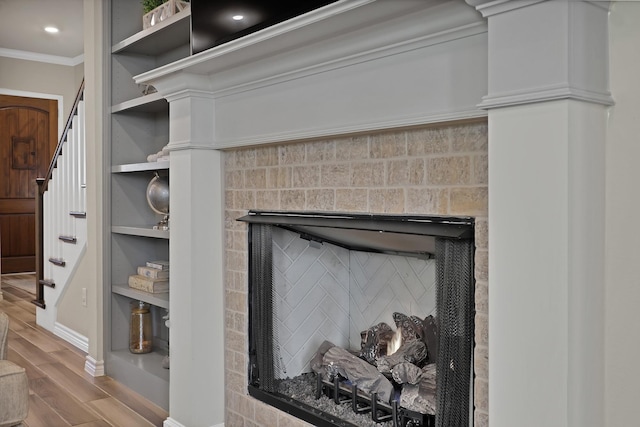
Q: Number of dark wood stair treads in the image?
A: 5